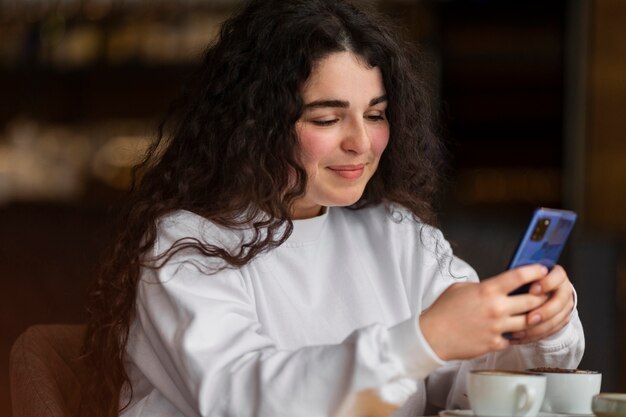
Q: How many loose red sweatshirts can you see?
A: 0